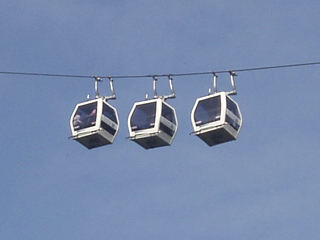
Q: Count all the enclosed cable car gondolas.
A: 3